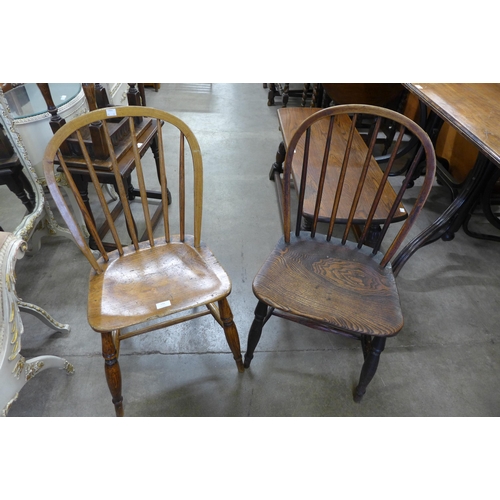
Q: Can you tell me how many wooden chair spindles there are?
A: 12